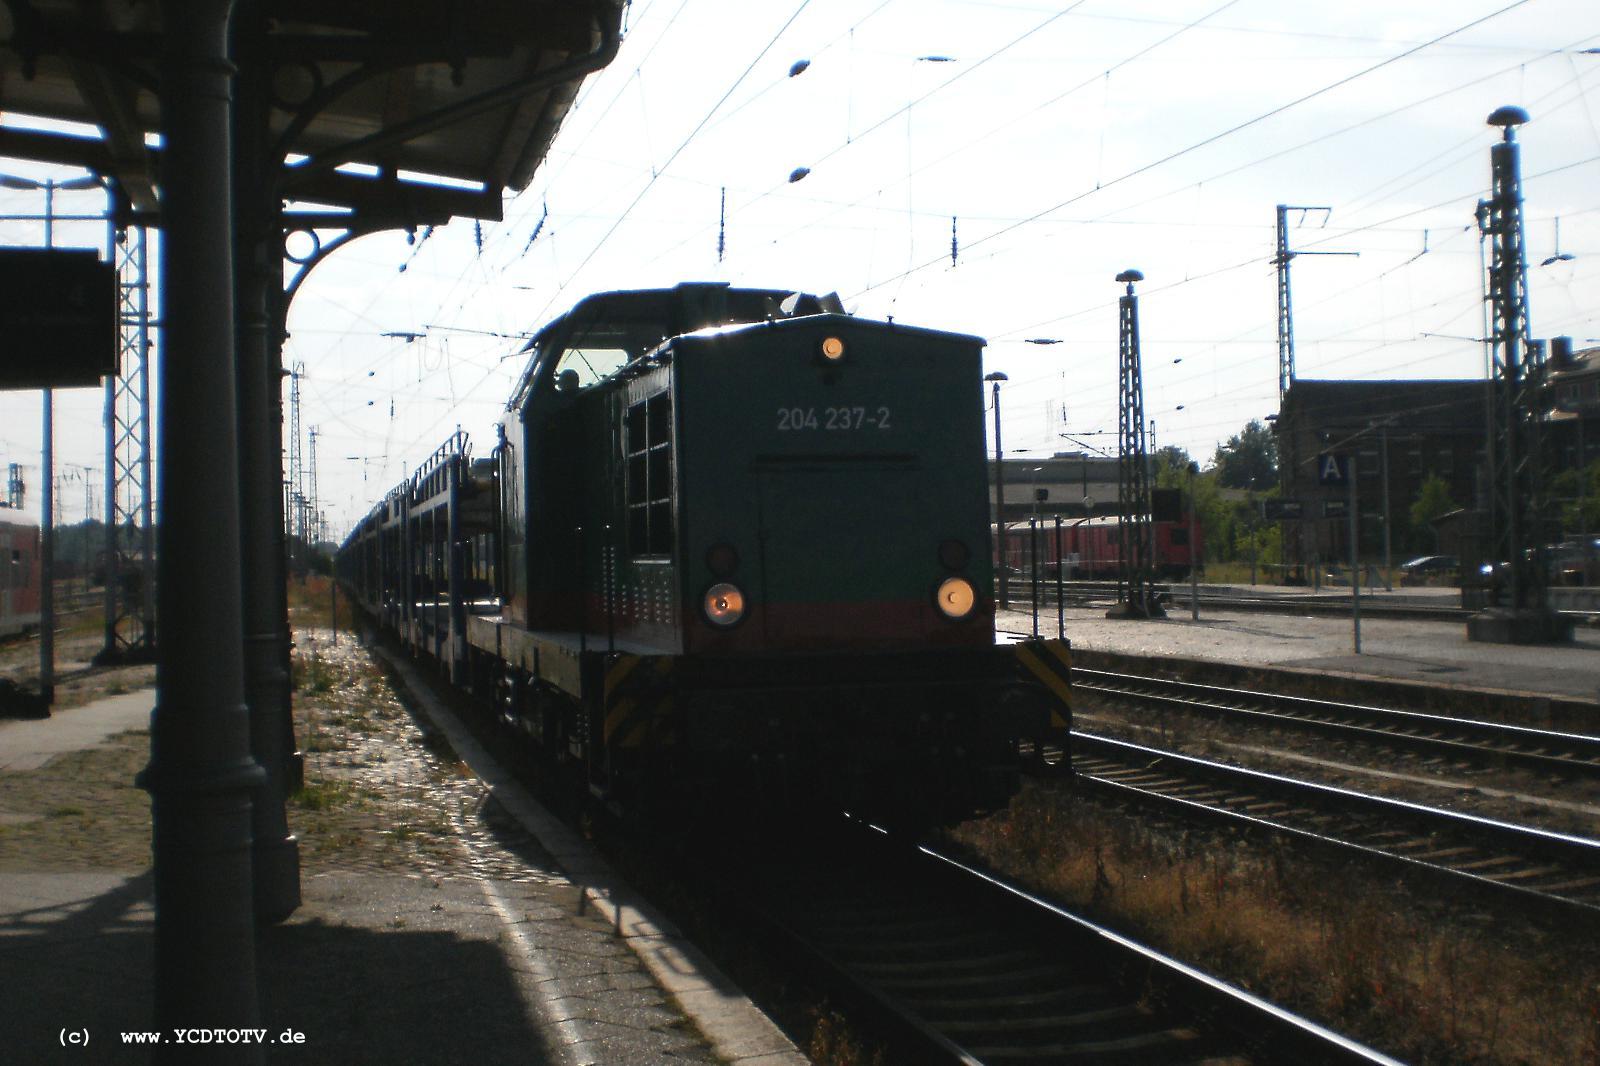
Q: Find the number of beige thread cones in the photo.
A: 0